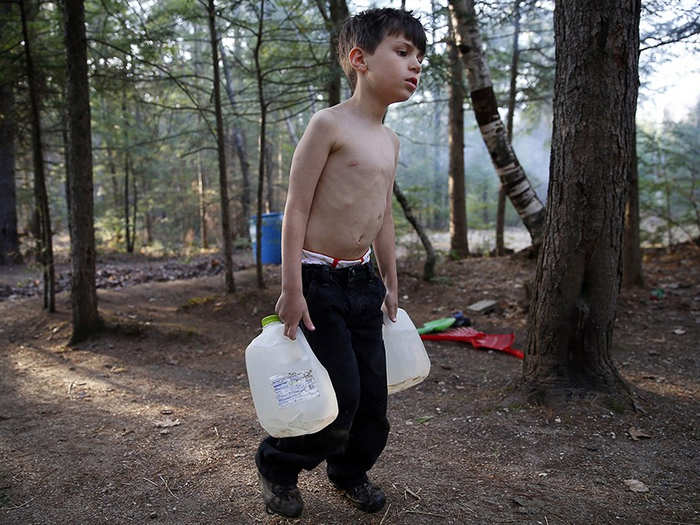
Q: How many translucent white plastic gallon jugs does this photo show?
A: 2